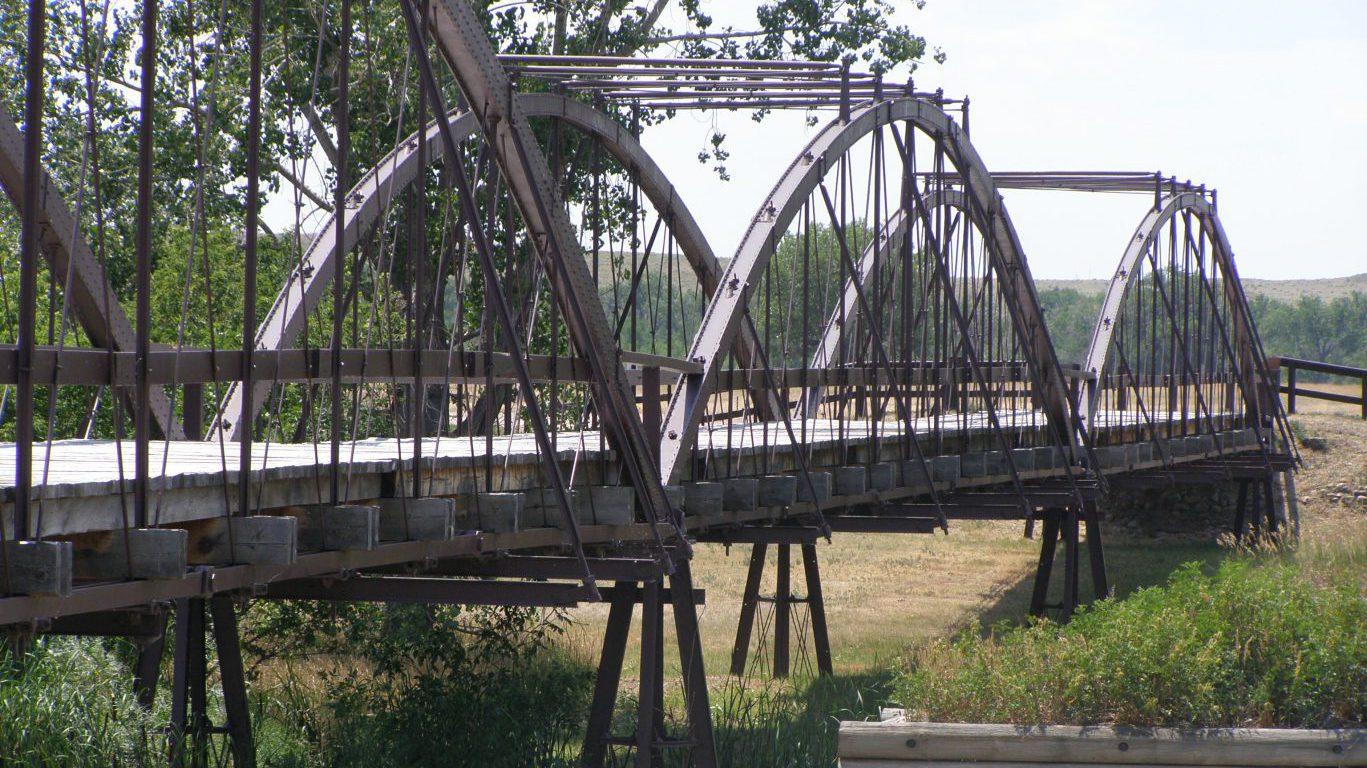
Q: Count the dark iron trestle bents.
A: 5